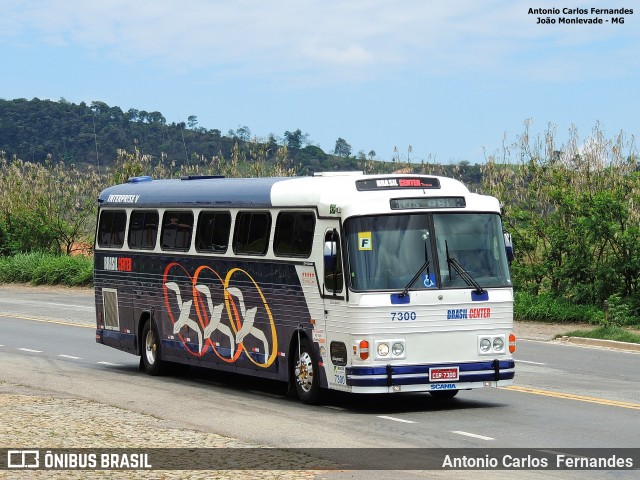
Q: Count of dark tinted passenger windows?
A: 6